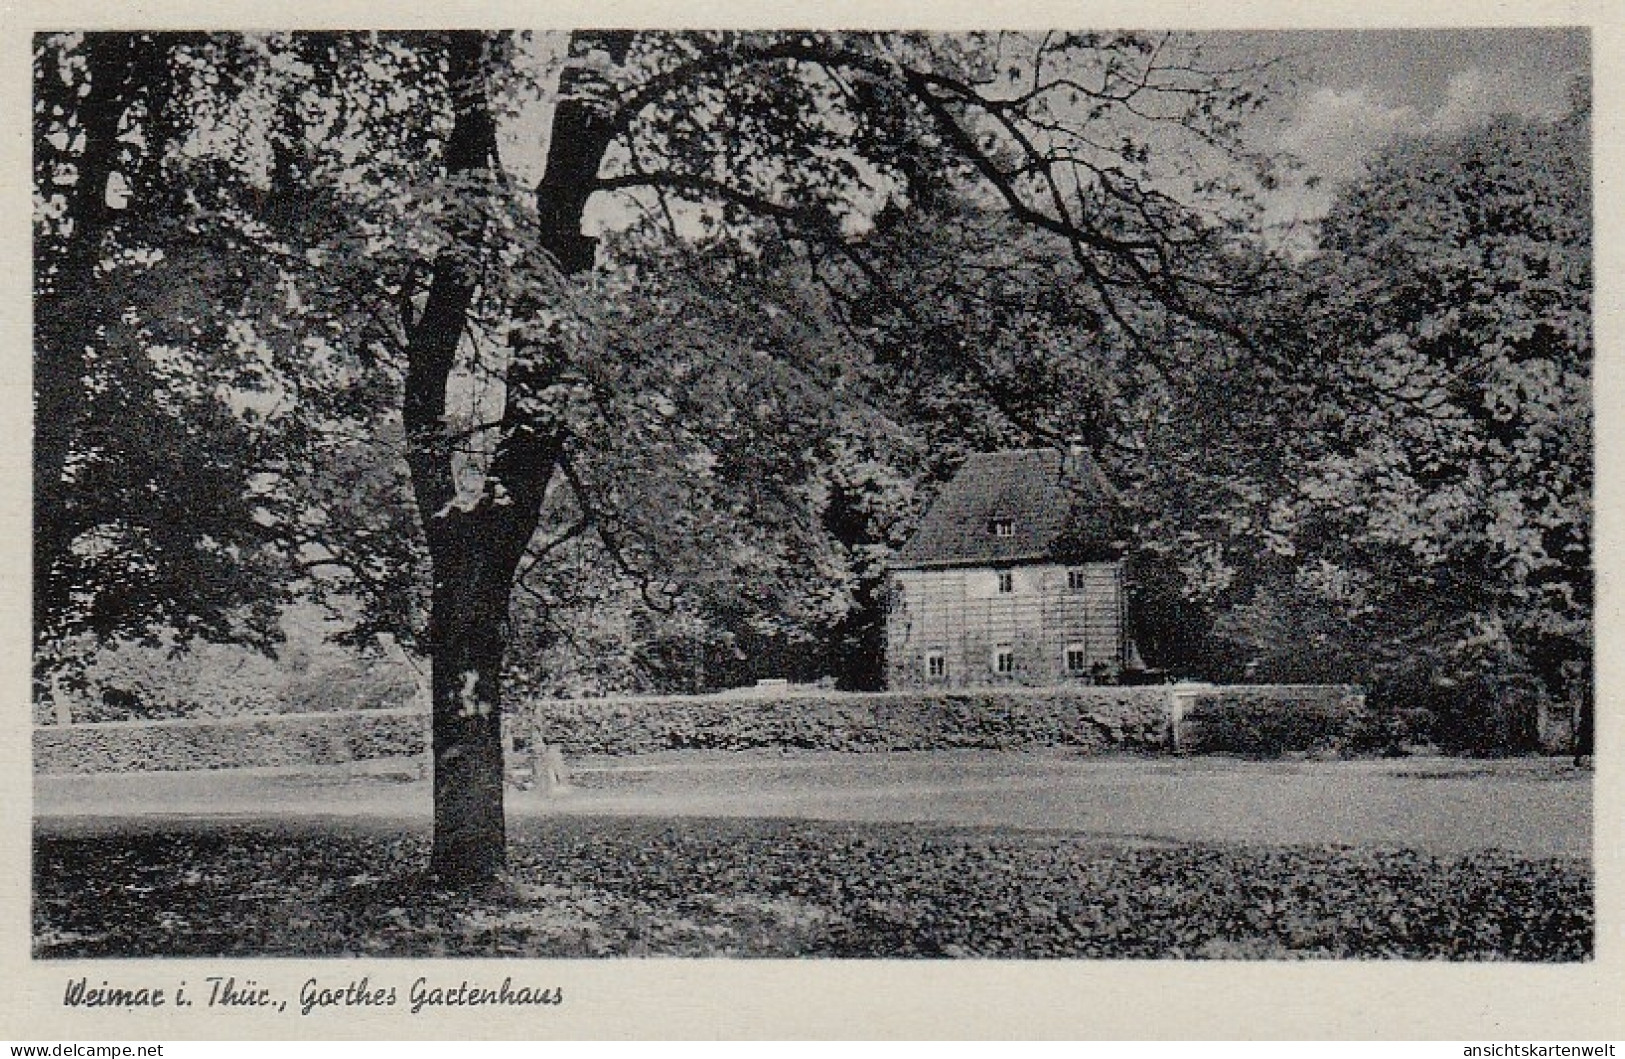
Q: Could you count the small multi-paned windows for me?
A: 6